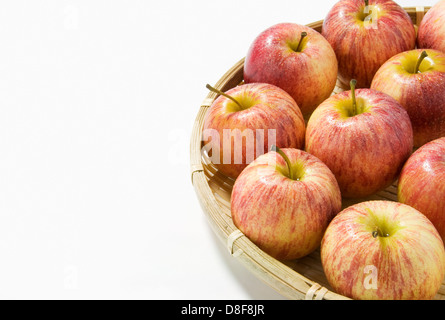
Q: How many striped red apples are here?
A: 9